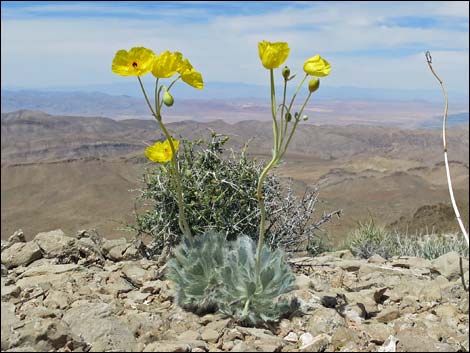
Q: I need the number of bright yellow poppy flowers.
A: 6